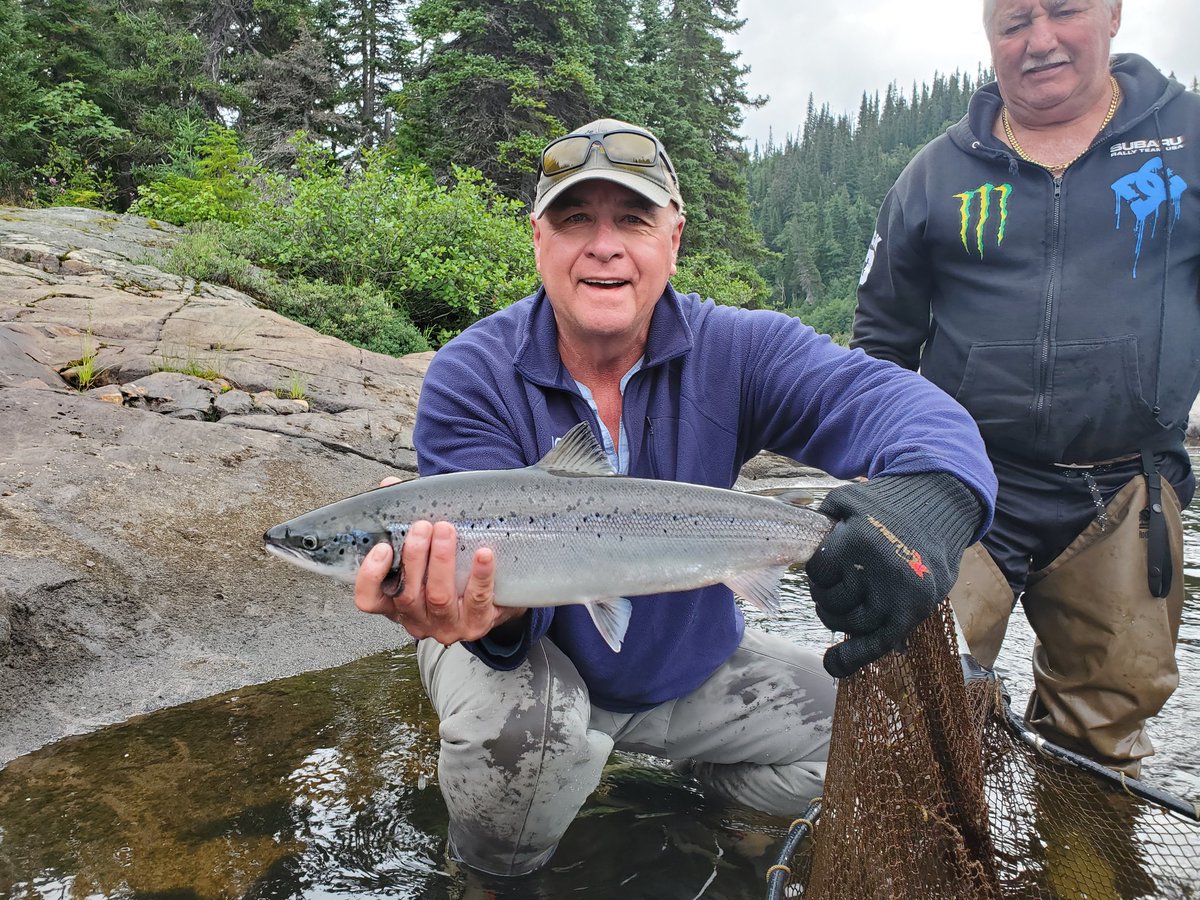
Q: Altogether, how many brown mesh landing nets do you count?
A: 1